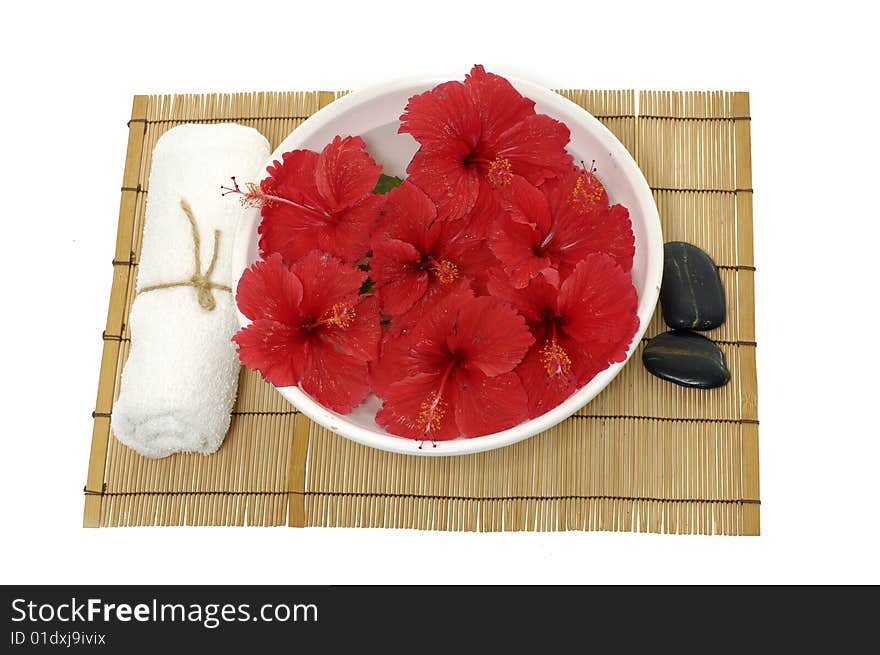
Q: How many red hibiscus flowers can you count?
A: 7